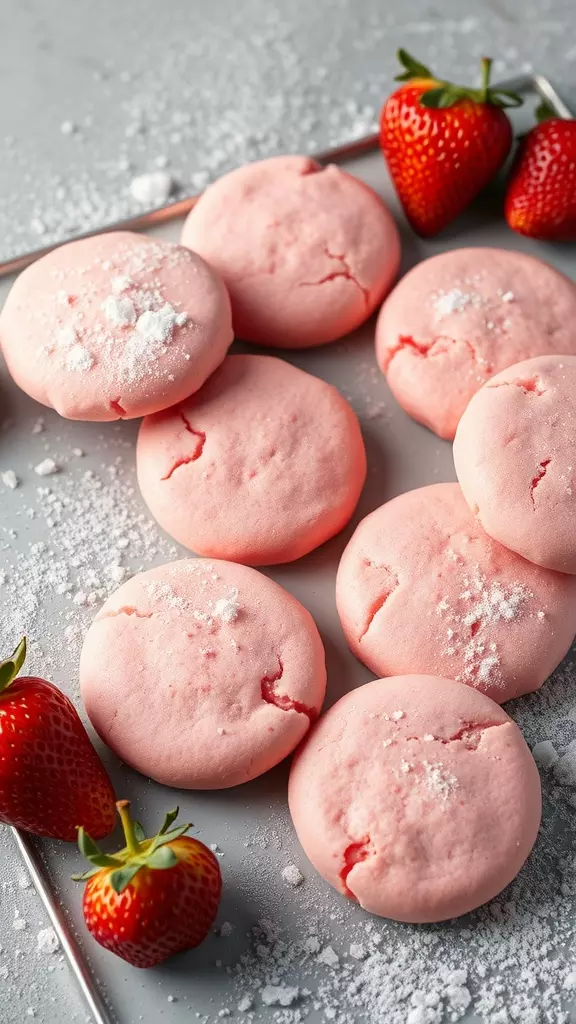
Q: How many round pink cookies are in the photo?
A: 8